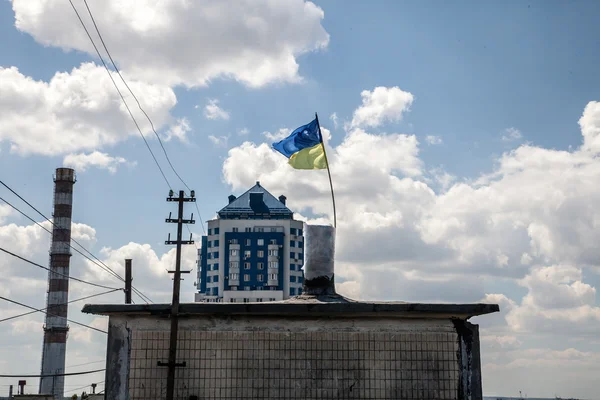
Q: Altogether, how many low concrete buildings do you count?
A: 1